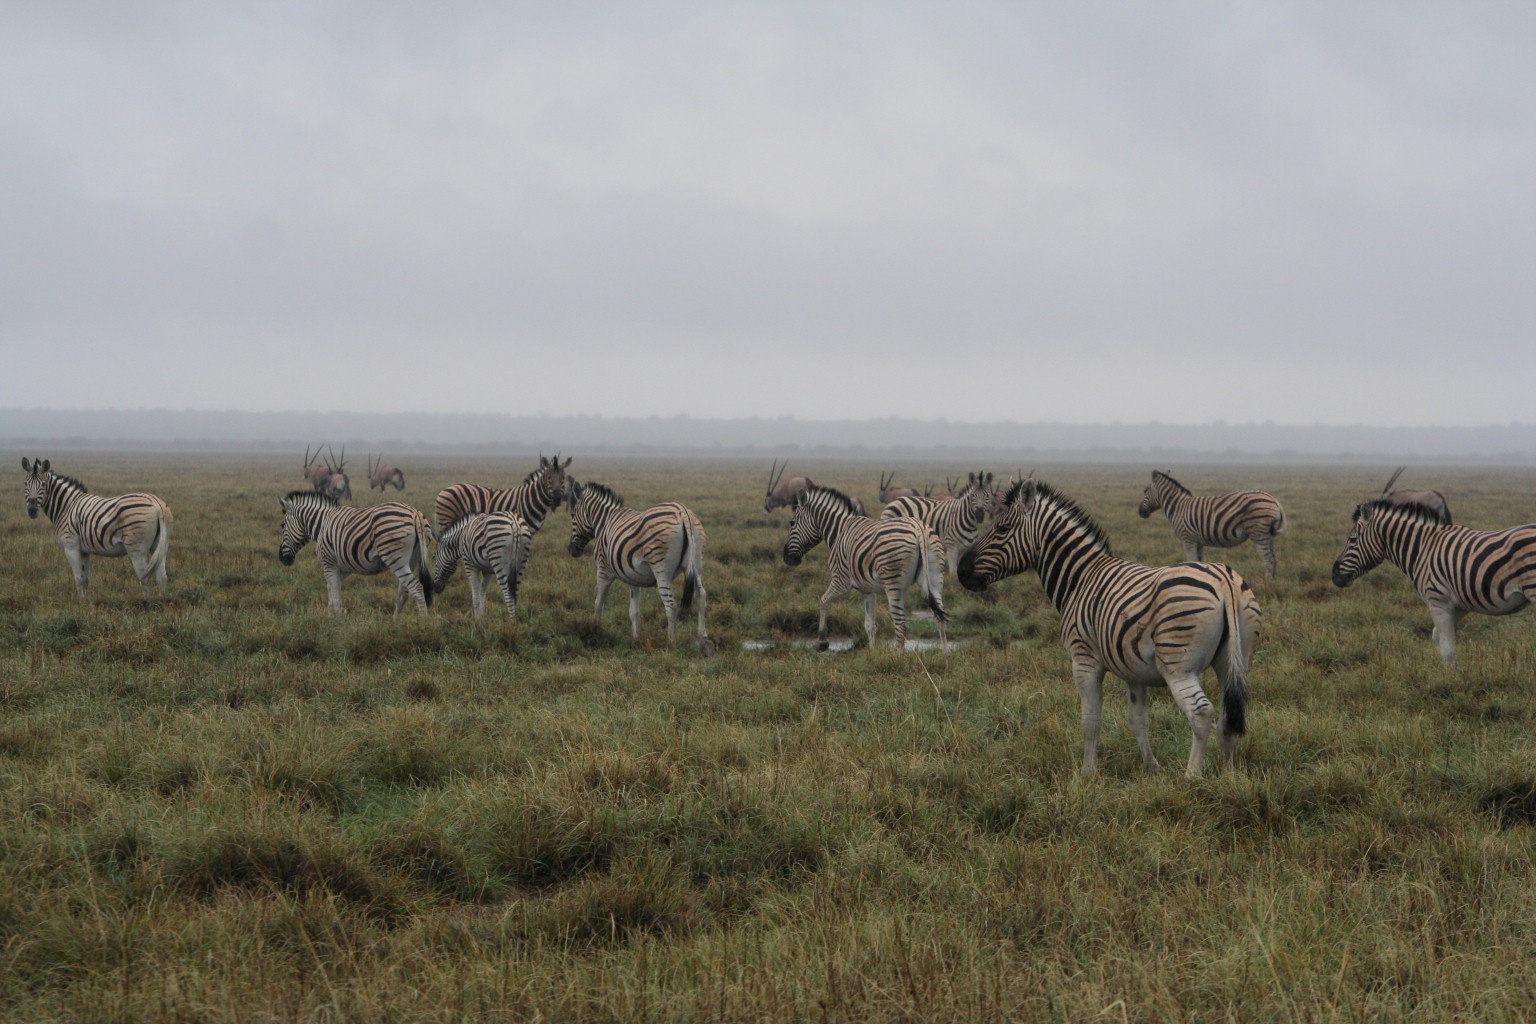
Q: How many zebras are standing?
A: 10